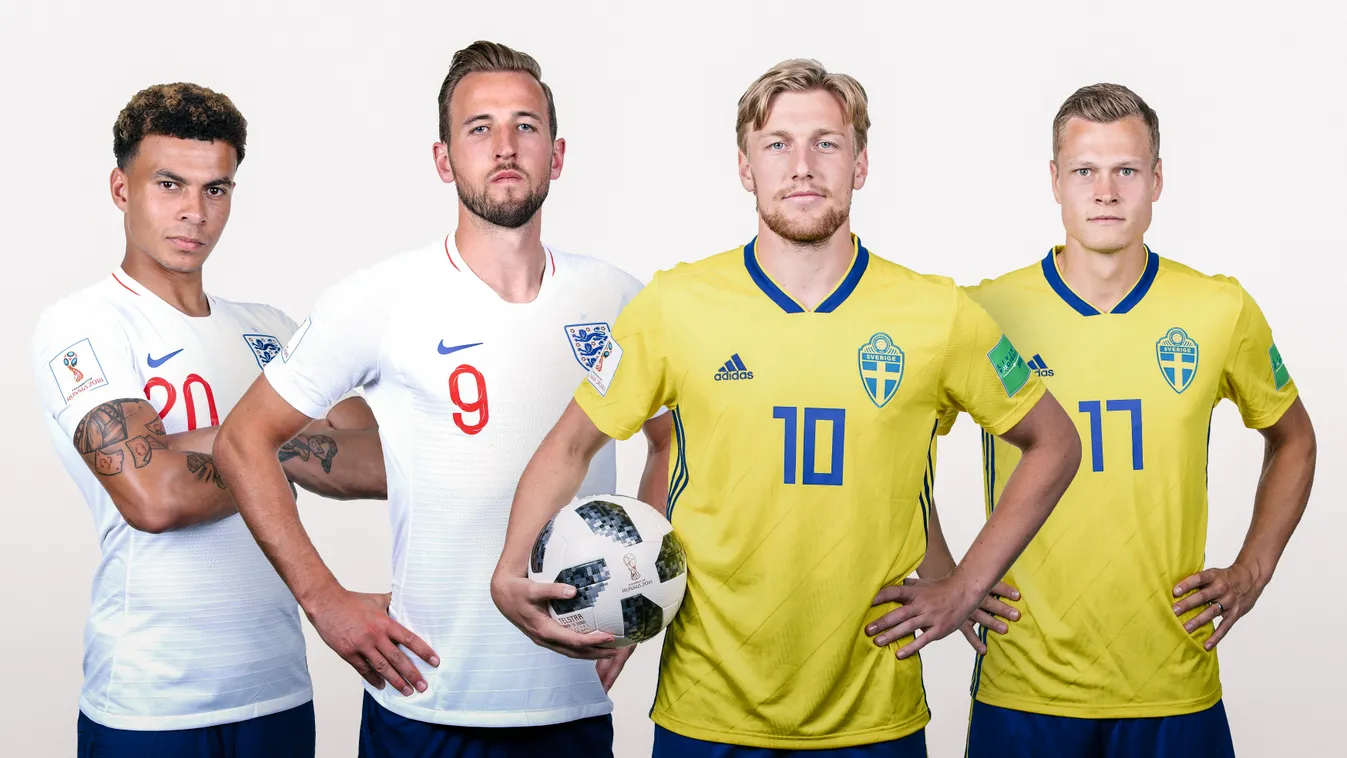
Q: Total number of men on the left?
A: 2